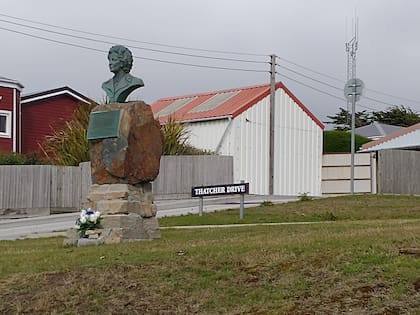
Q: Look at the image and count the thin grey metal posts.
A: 3